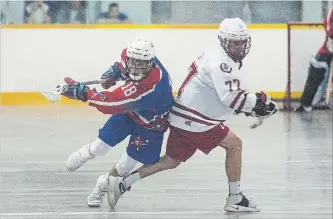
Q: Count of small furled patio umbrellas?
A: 0